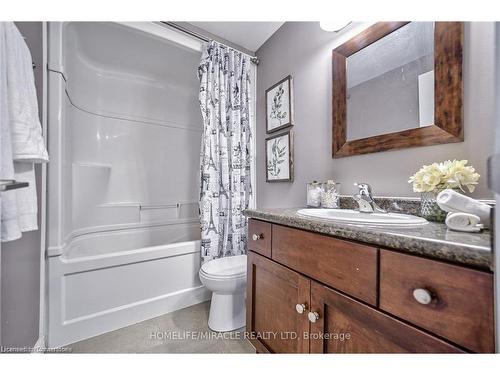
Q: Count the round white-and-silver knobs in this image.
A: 4